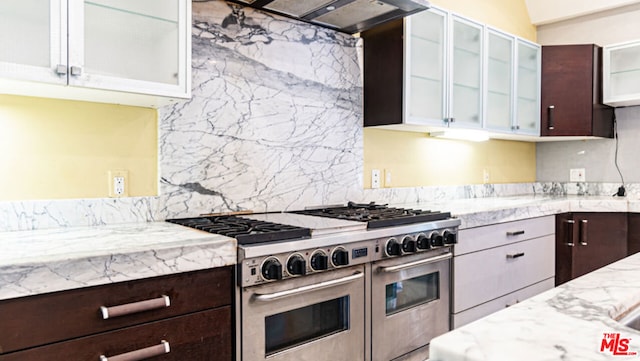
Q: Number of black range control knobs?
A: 9